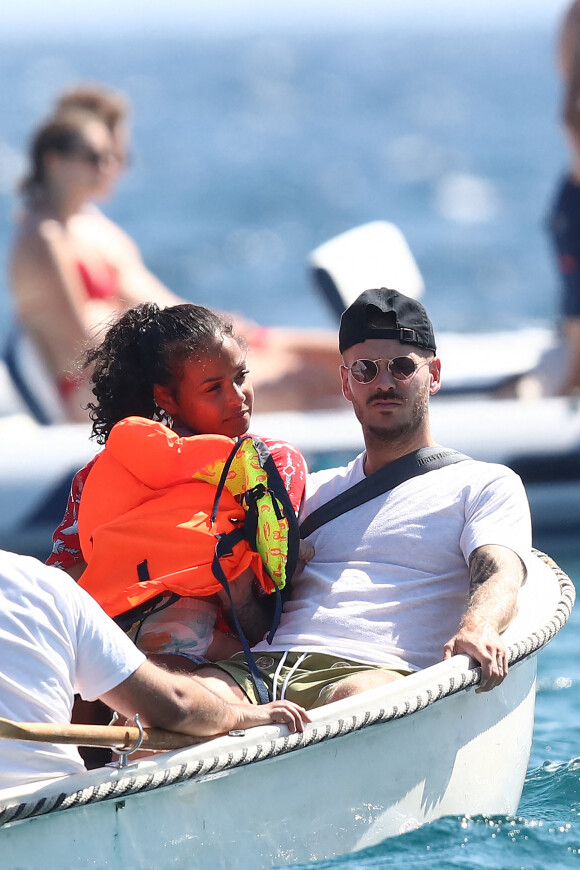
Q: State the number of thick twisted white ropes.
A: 1